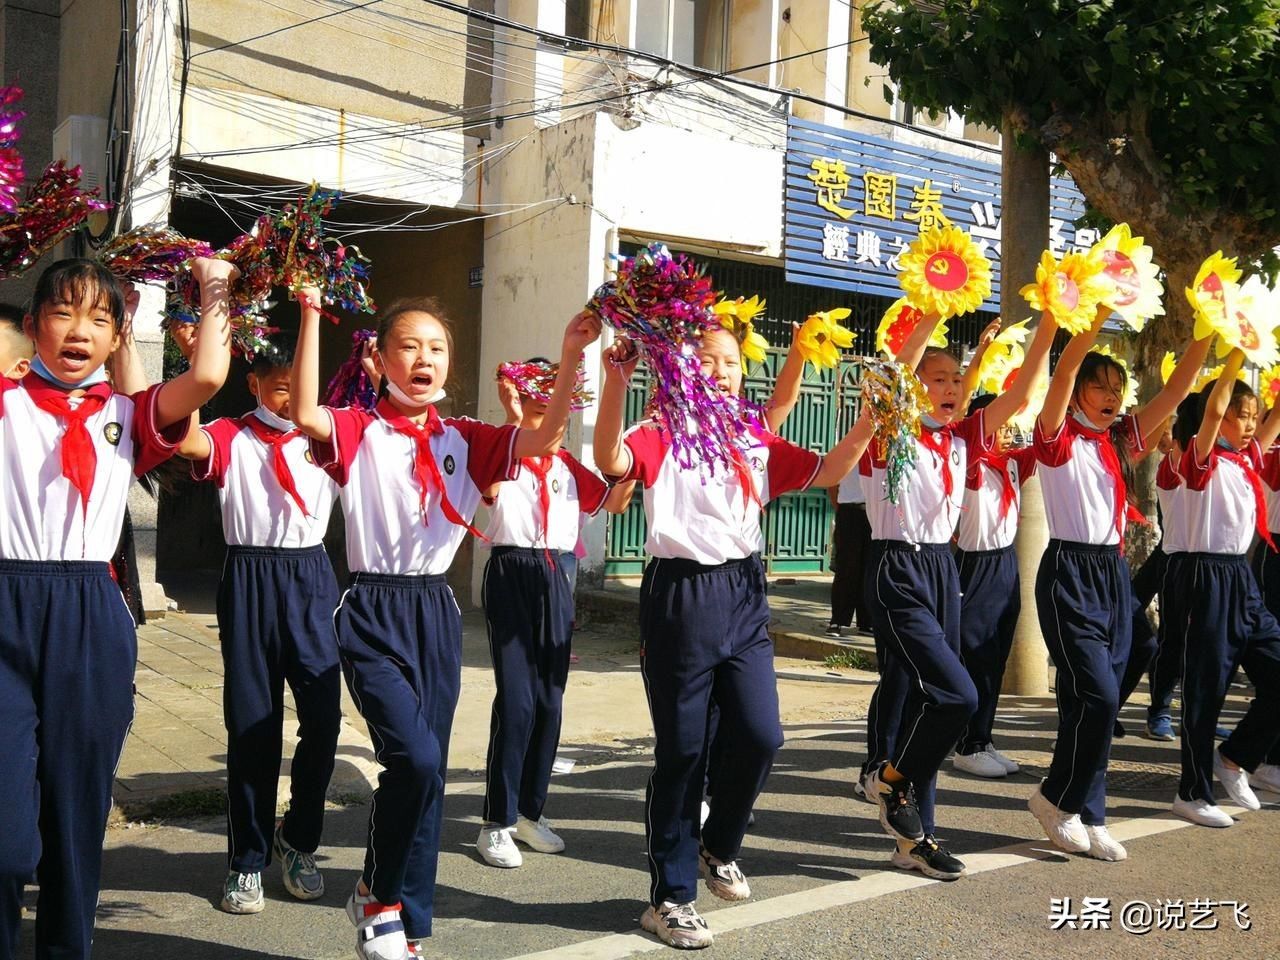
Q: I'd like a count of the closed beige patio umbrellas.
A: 0